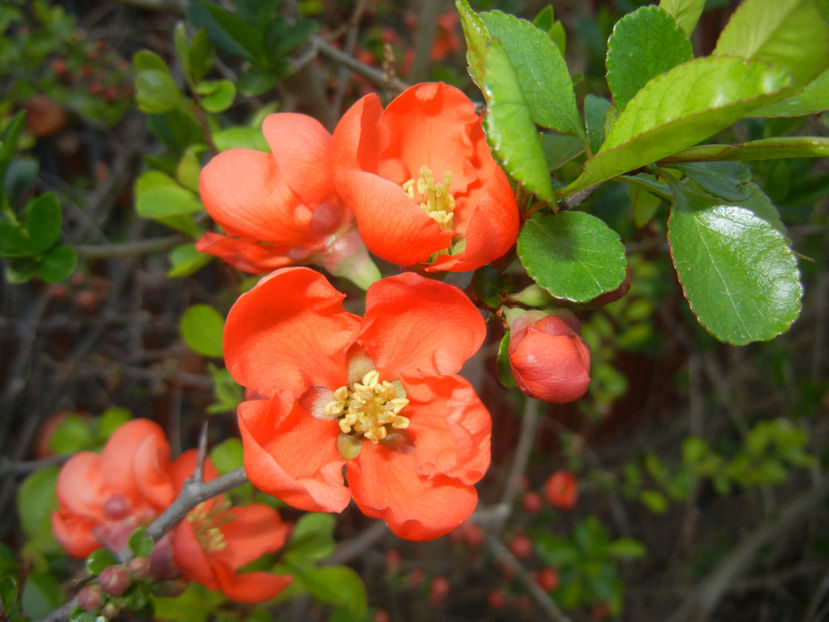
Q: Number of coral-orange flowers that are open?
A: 5